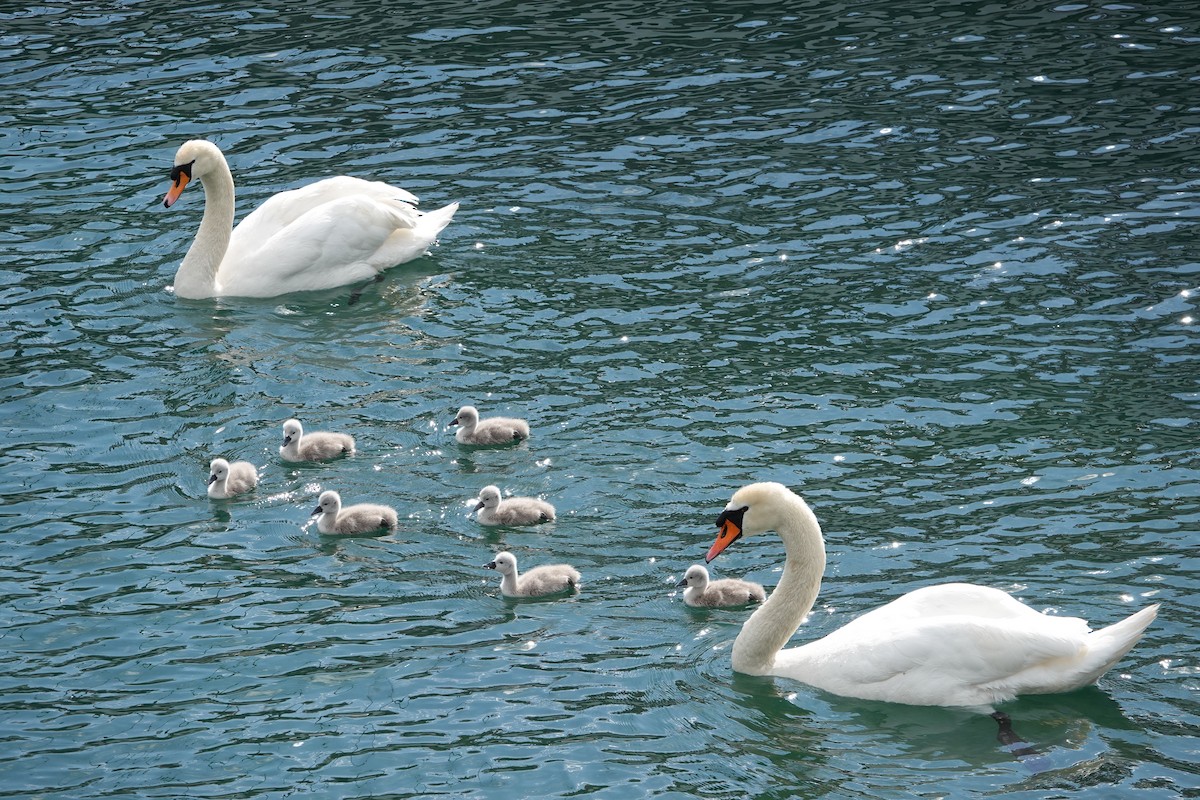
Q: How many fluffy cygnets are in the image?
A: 7